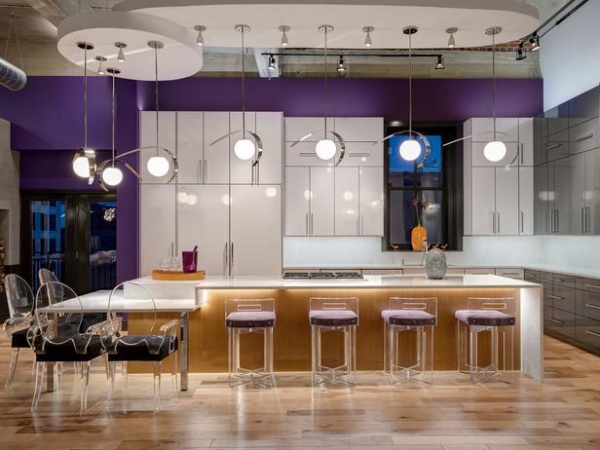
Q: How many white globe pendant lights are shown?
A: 7